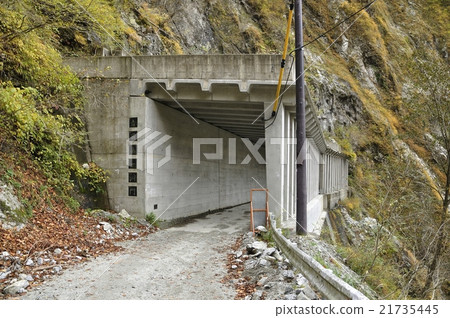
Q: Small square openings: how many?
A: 6